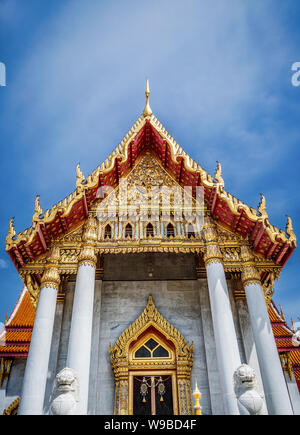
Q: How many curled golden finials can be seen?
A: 6